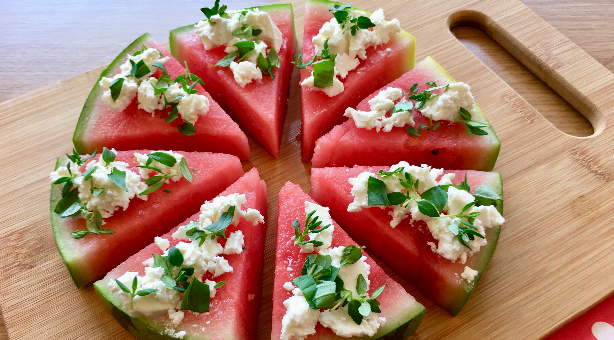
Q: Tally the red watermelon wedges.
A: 8